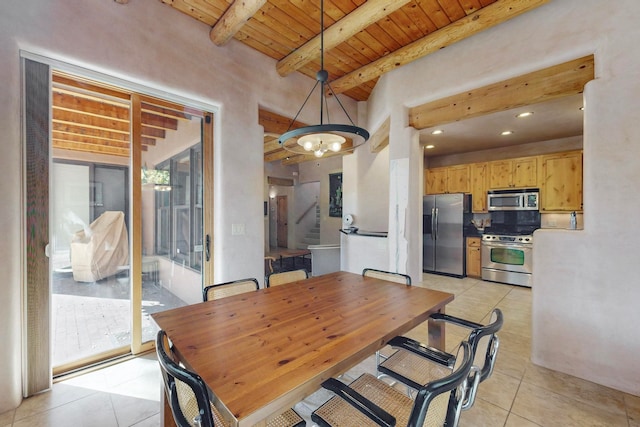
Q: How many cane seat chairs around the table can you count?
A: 6